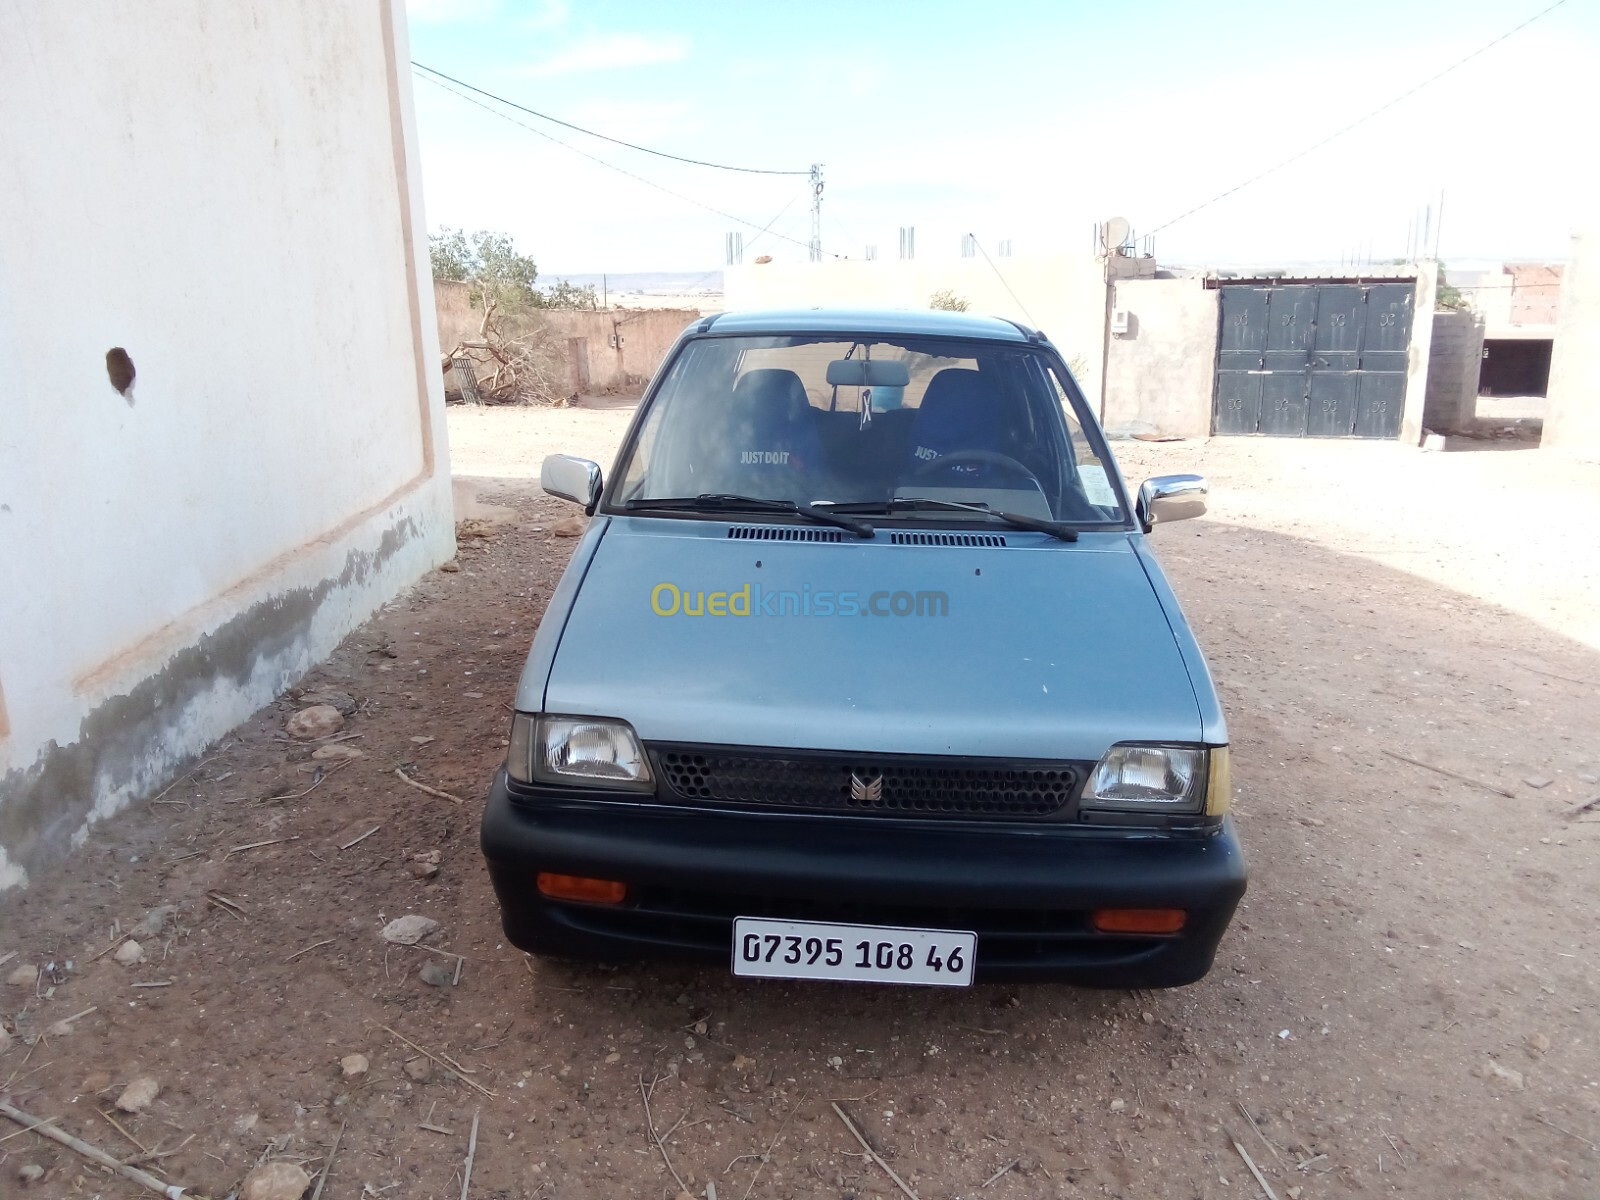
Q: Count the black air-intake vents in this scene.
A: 2